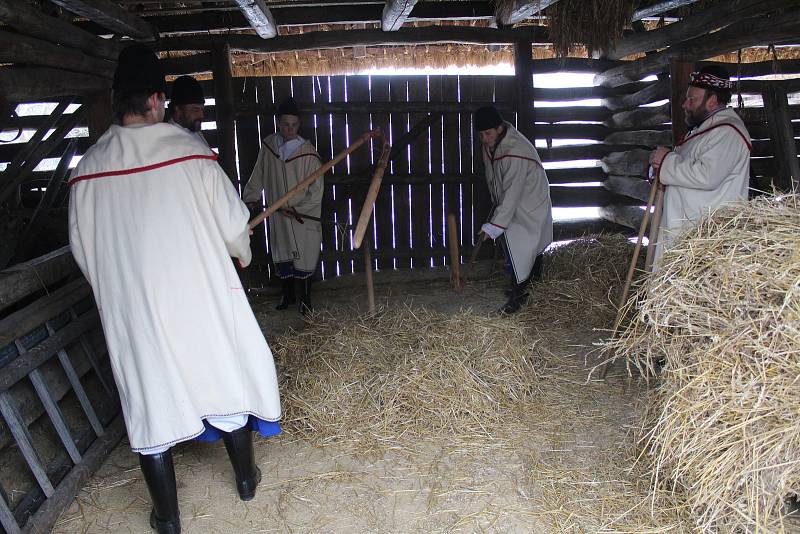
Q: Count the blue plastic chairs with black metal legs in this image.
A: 0